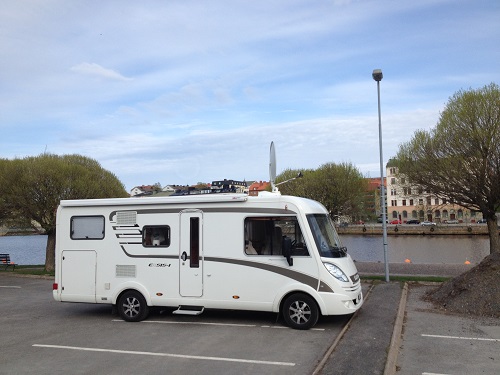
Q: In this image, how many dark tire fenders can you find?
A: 4